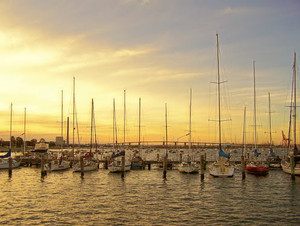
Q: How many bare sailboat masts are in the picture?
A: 15